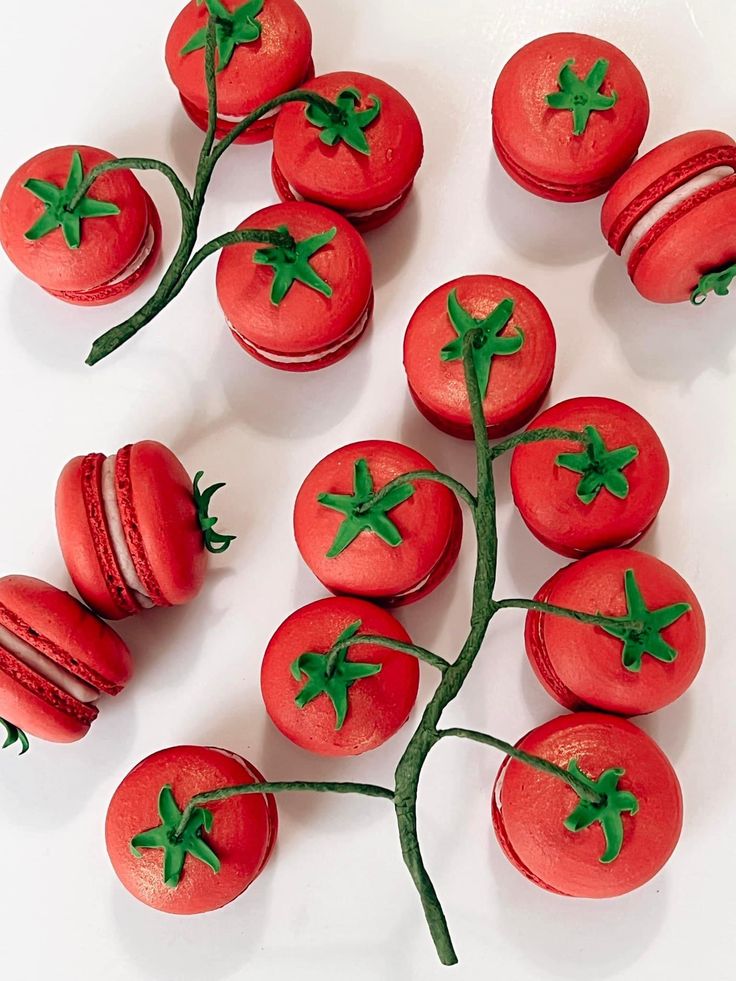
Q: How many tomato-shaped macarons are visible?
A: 15